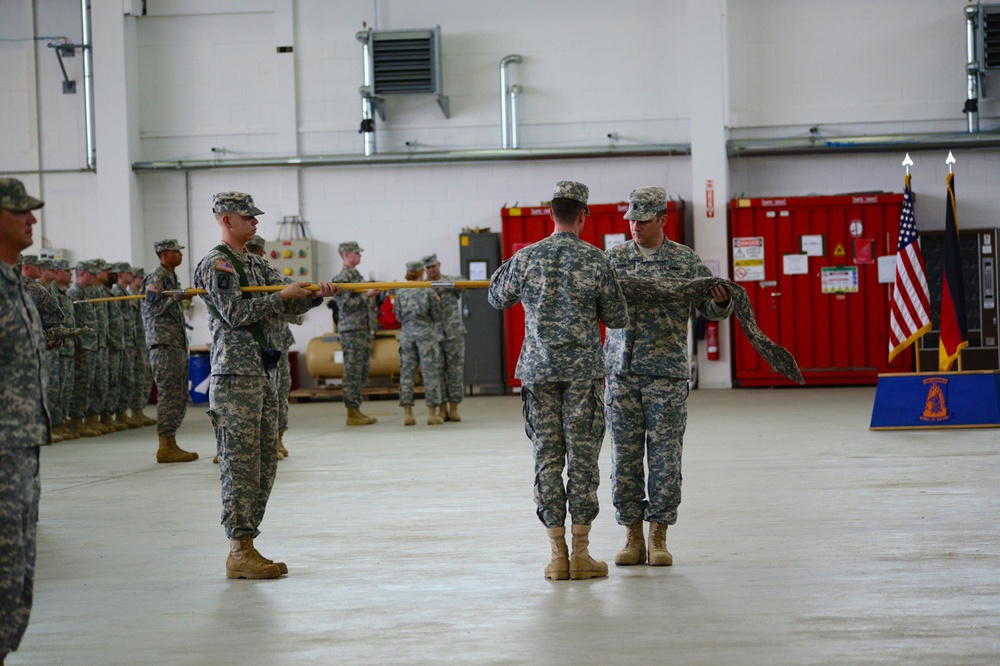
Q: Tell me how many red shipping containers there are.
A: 2